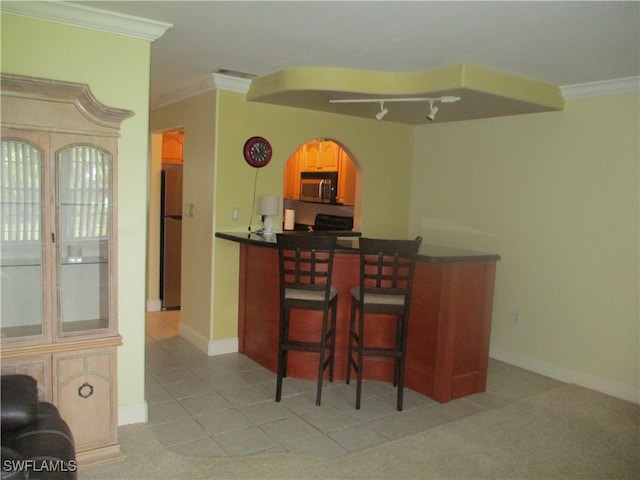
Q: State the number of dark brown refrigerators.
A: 1